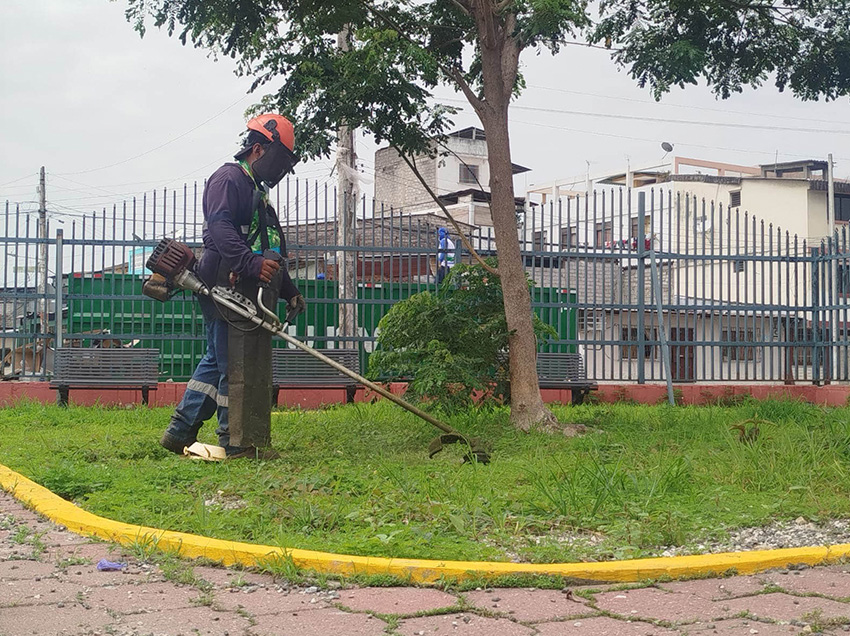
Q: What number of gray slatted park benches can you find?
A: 3